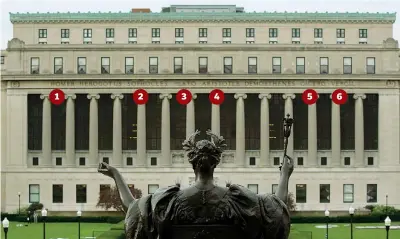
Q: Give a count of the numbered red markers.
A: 6